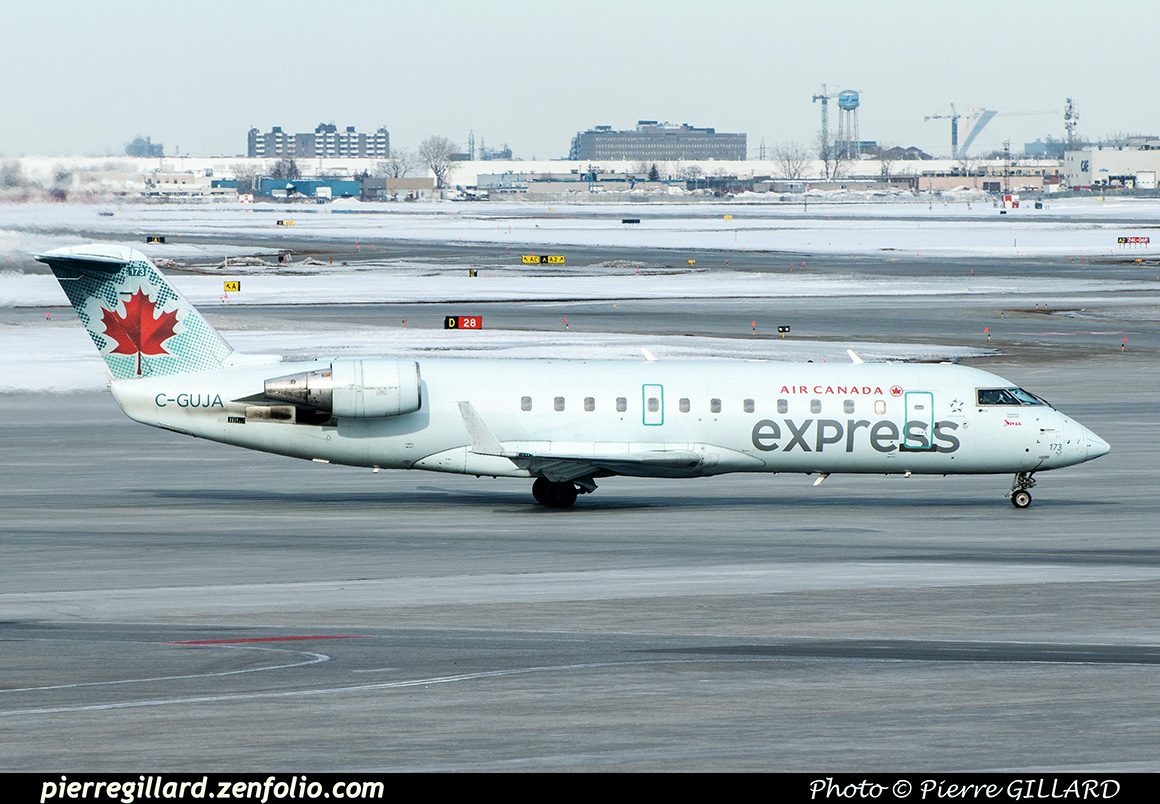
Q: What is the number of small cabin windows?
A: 12